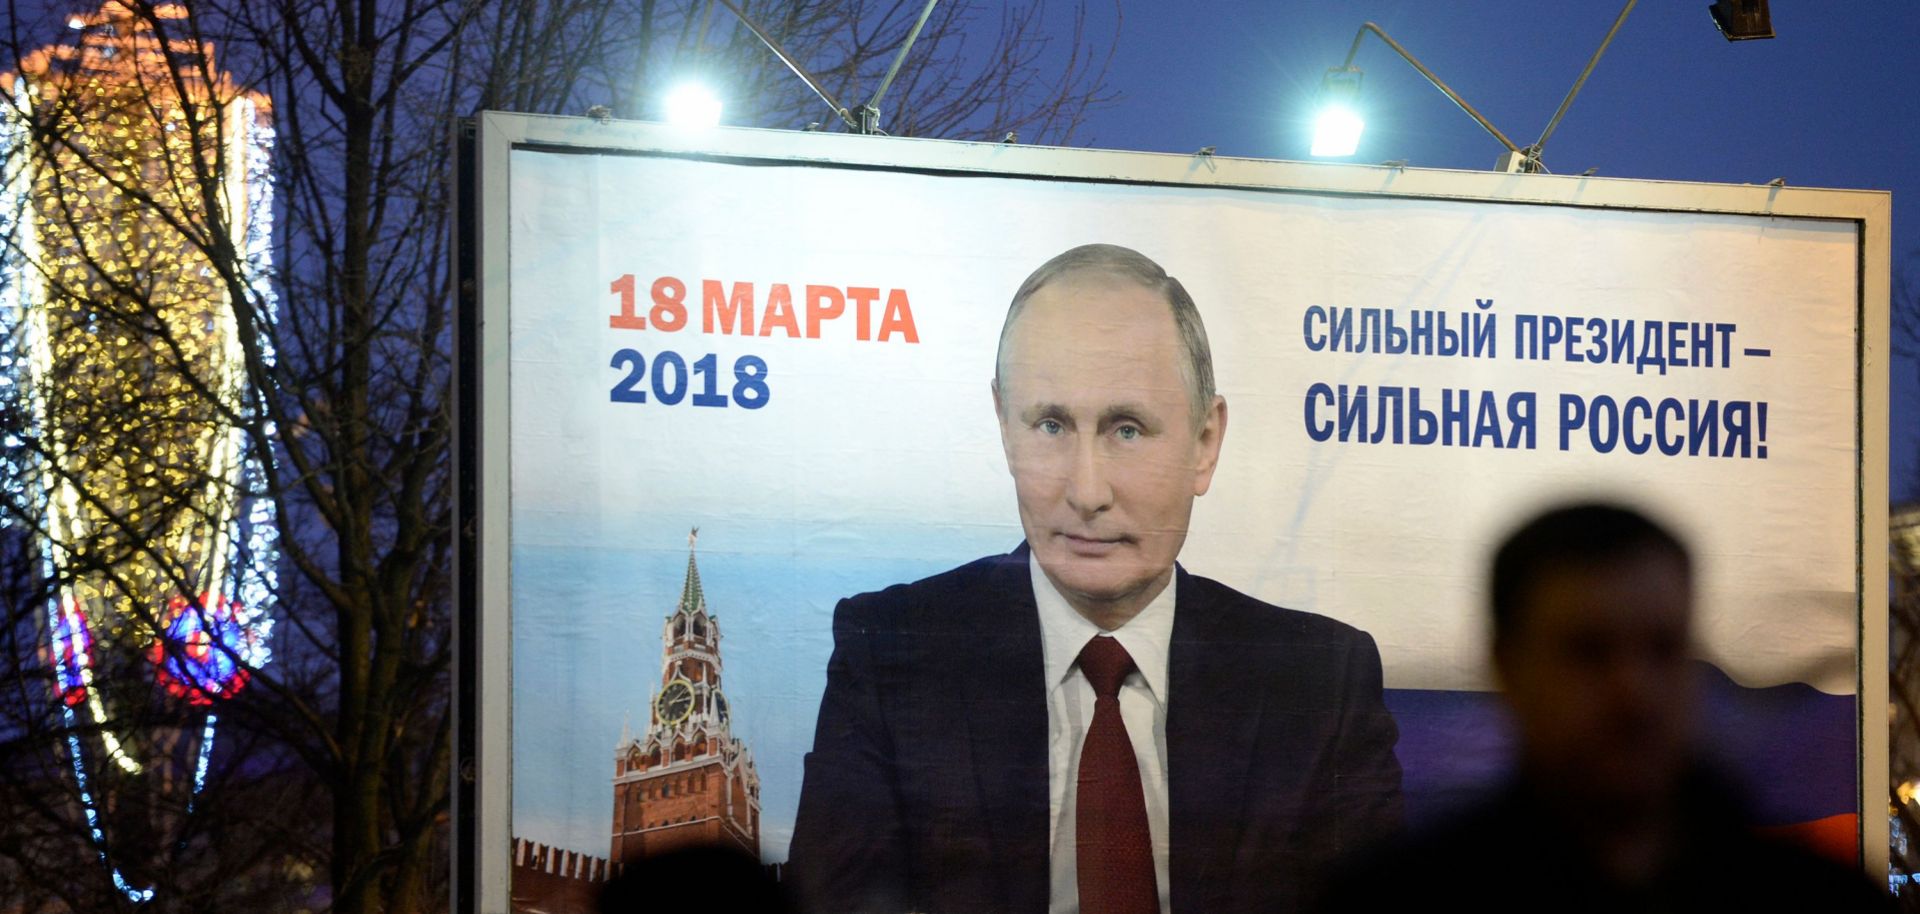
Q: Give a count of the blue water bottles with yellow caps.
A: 0